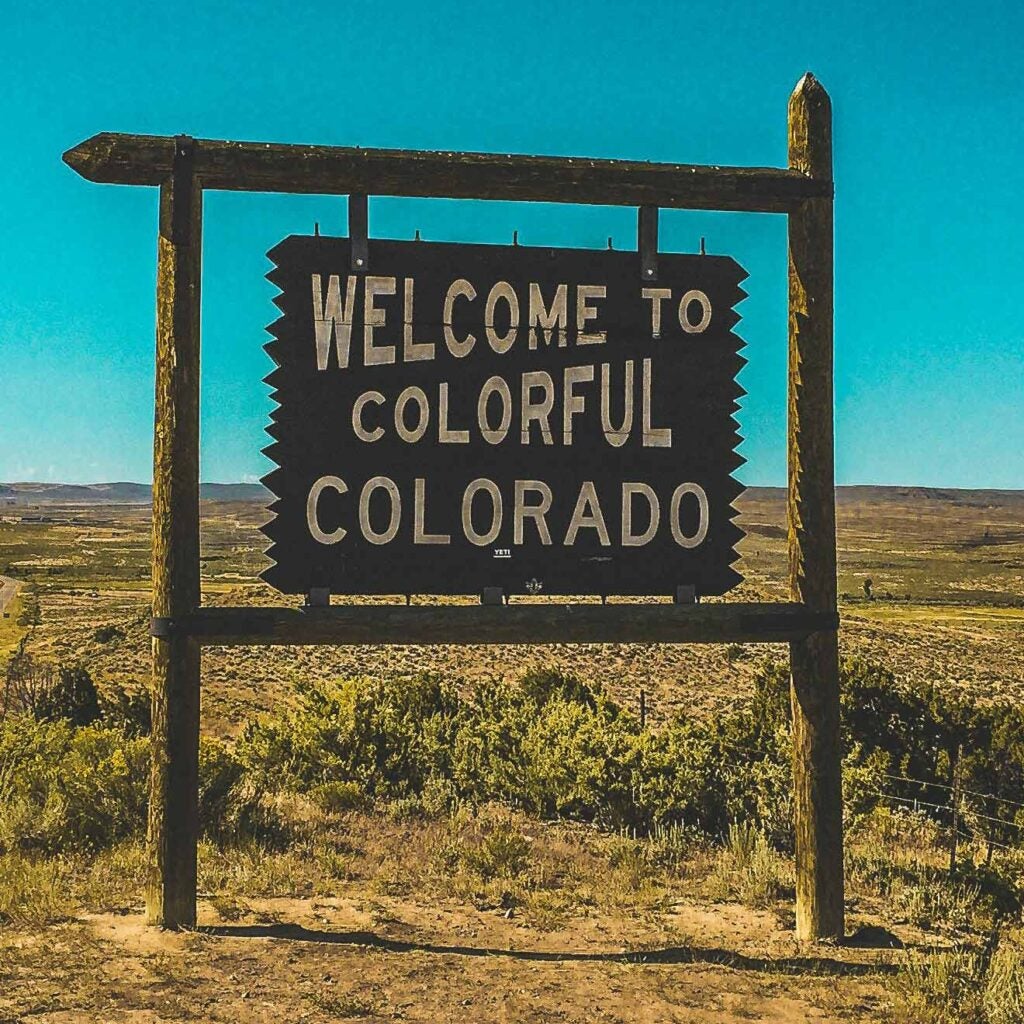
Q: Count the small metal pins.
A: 5